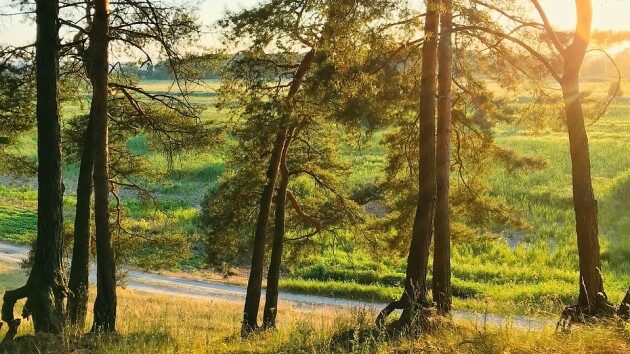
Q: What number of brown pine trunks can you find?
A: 8